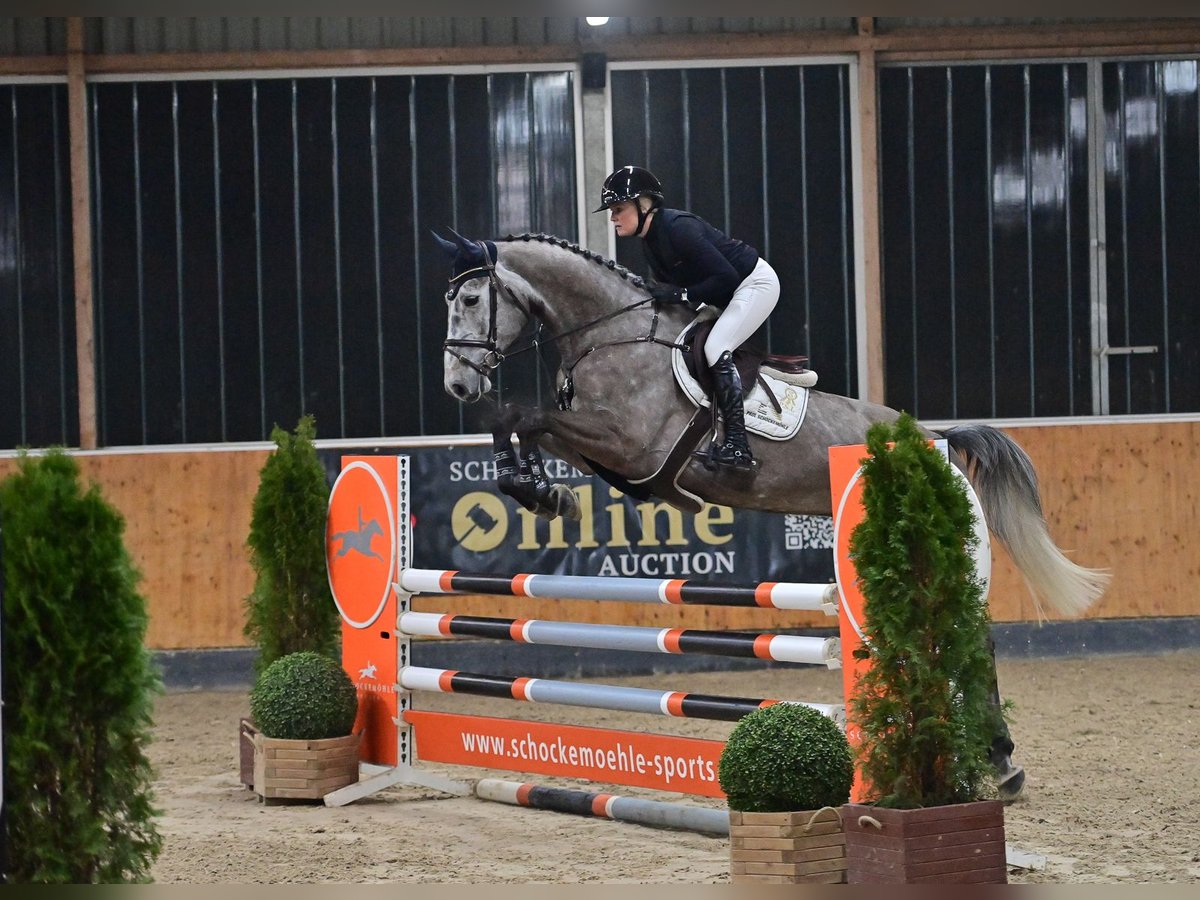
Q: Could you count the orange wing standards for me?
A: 2